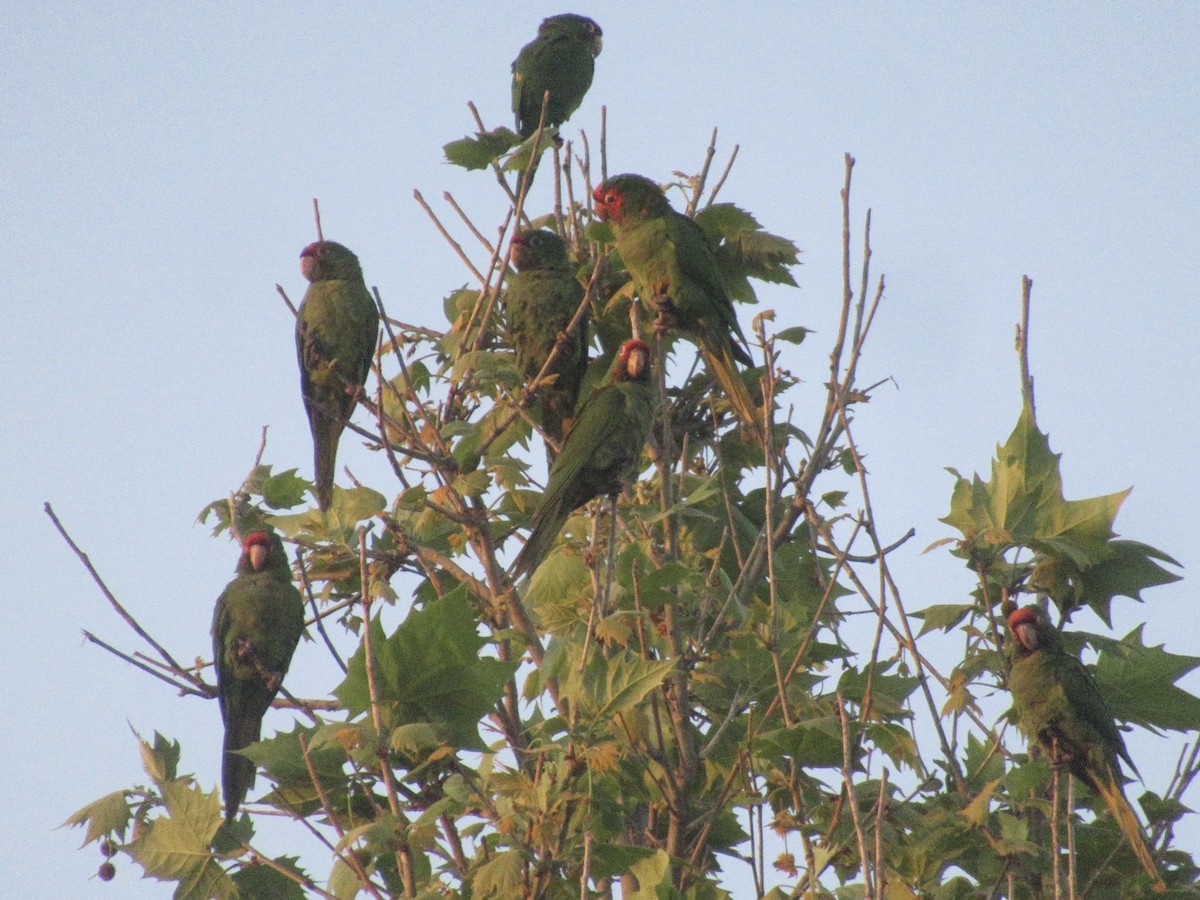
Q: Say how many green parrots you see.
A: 7